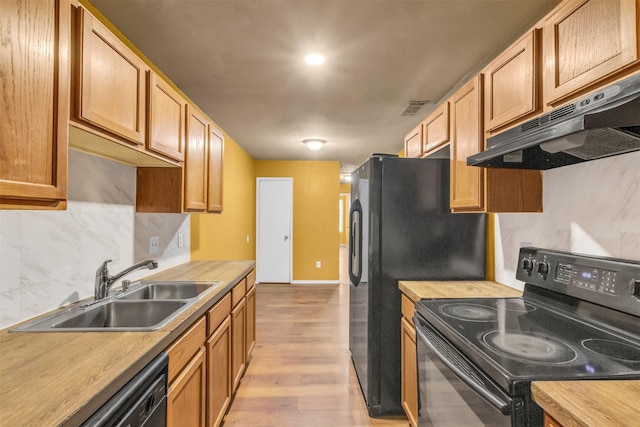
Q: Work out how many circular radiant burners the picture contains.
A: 4